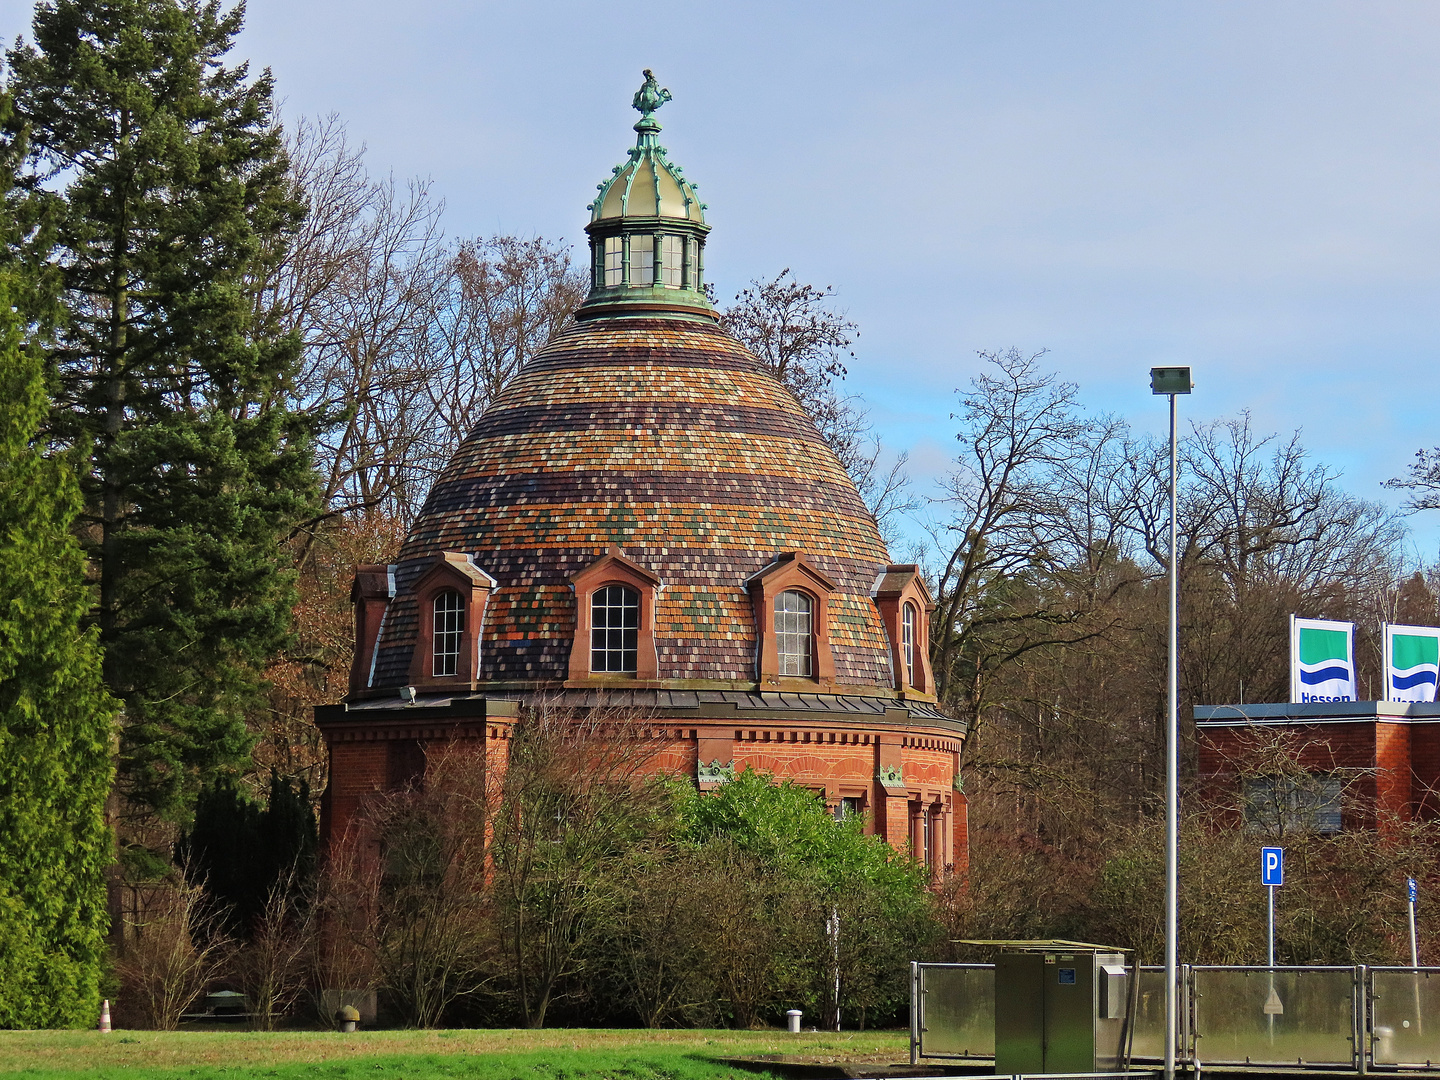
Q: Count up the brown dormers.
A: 5